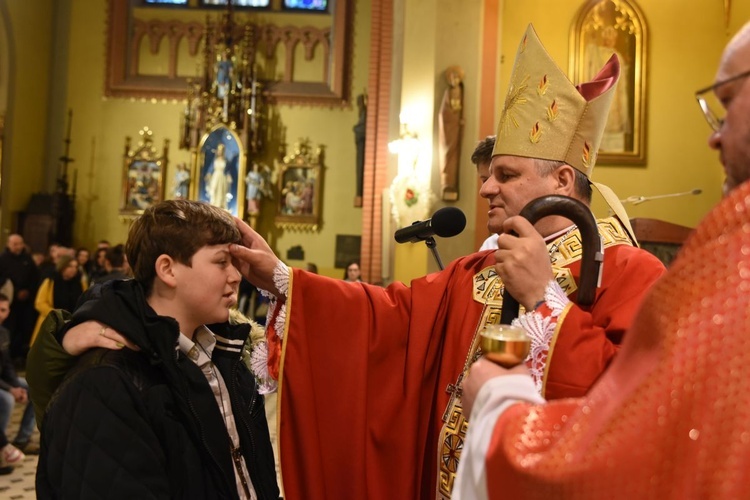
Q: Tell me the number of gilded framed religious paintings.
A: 3